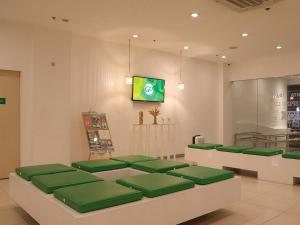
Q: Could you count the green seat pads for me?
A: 12